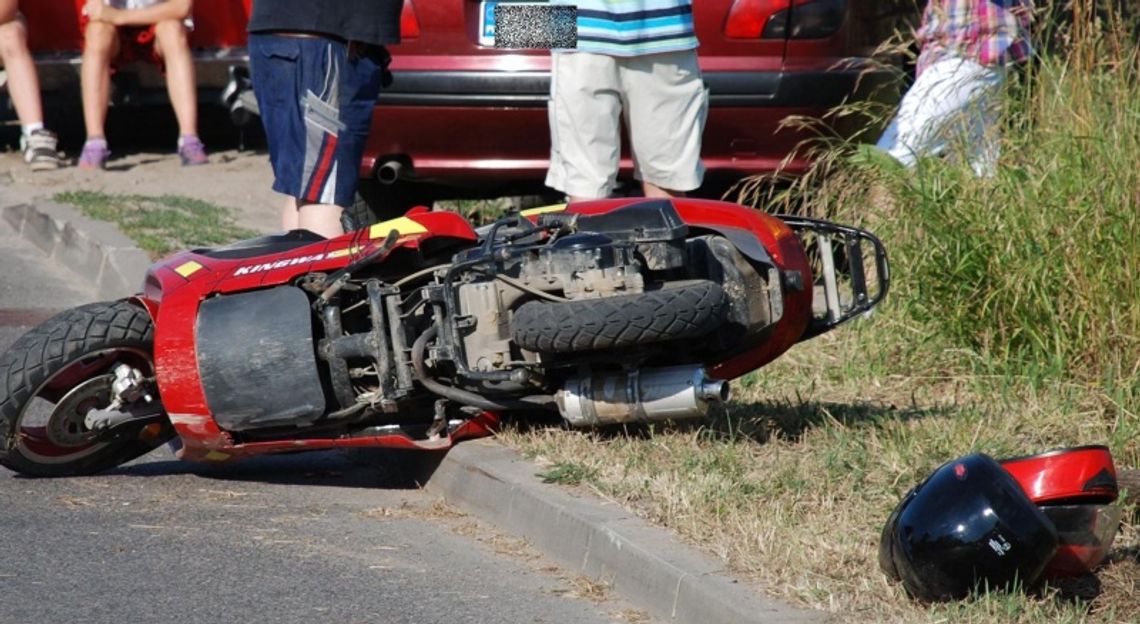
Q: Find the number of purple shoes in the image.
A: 2